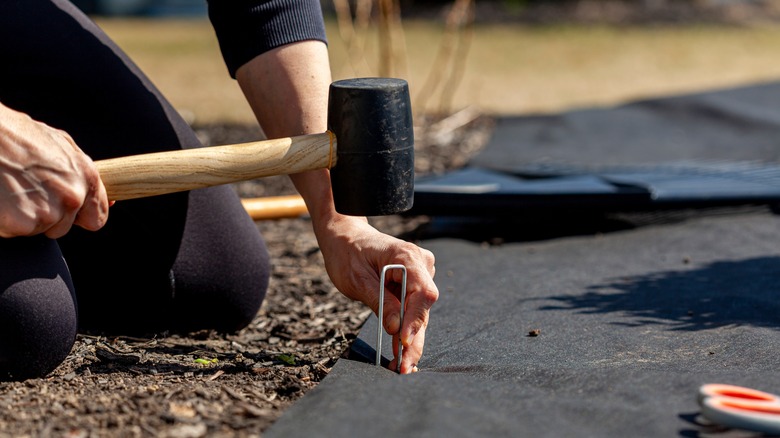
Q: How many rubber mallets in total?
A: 1